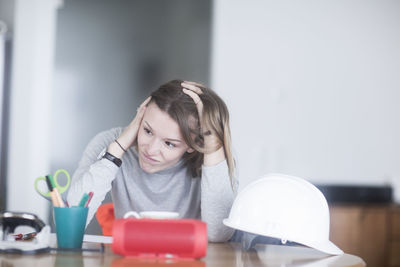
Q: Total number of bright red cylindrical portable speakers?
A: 1